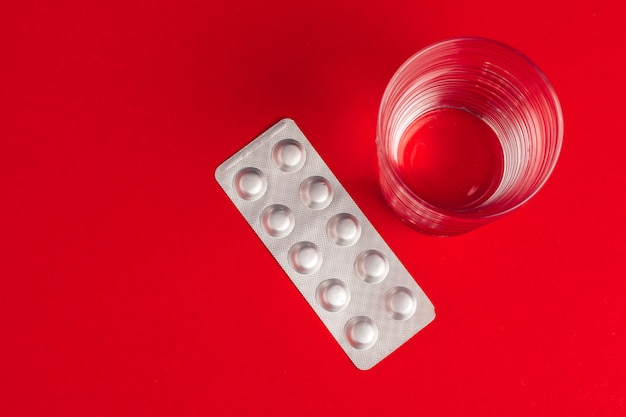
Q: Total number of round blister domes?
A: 10